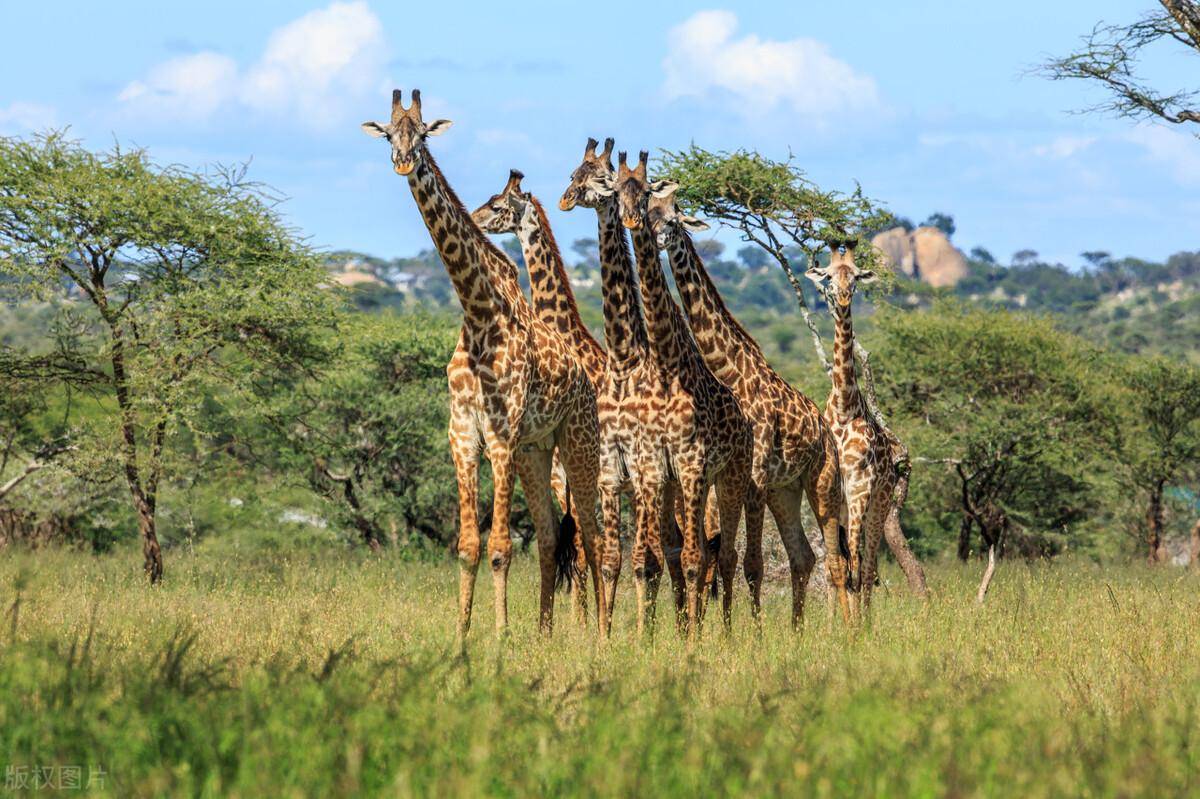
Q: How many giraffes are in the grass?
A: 6